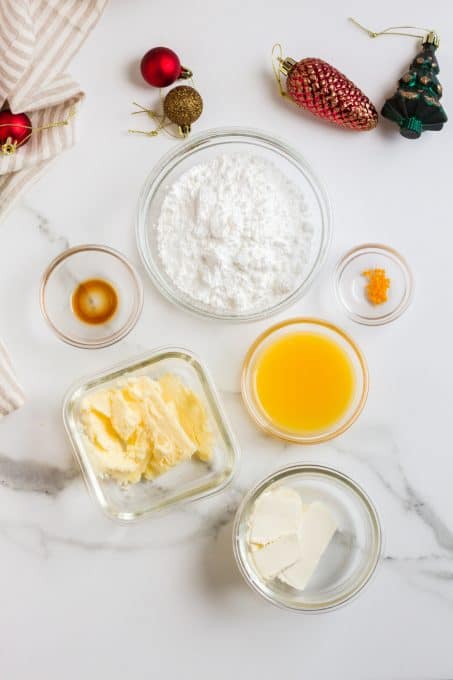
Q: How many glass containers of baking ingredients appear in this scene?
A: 6